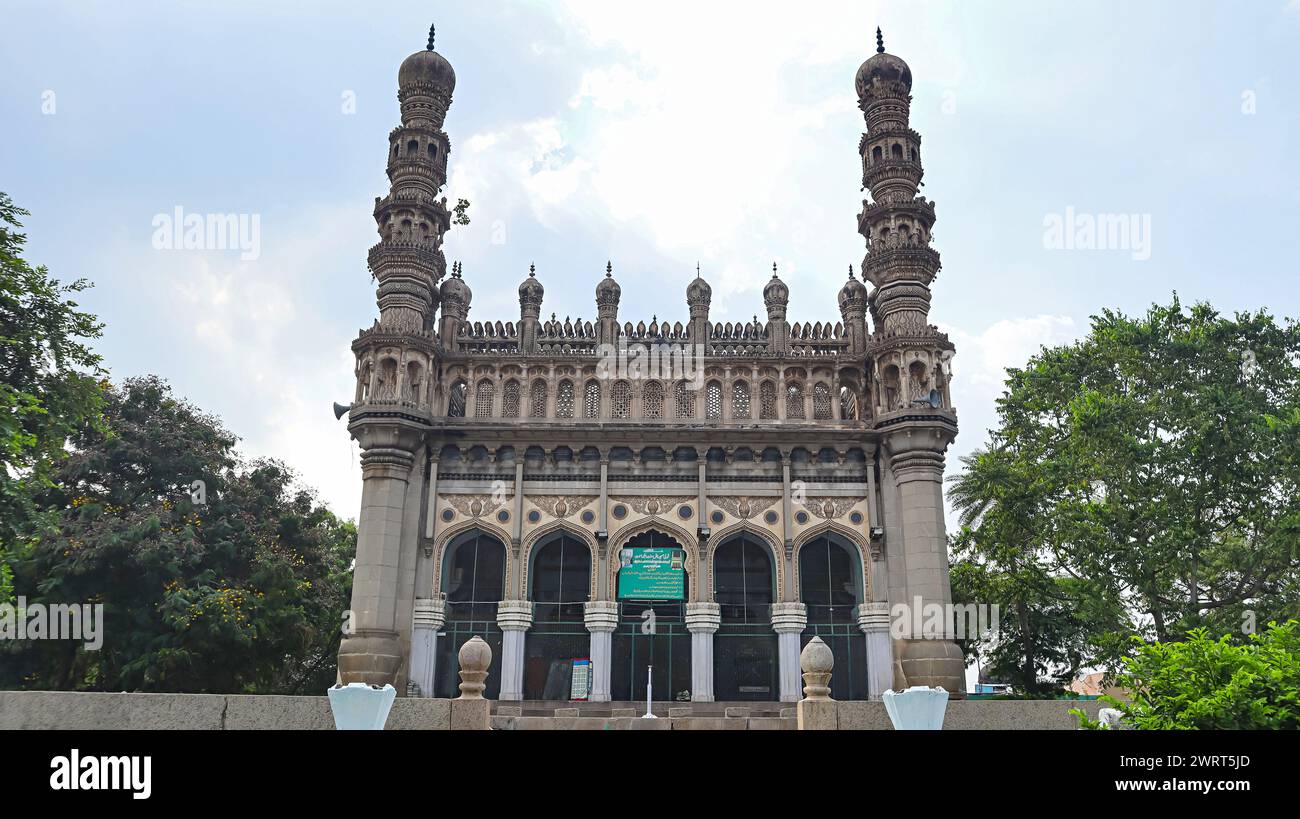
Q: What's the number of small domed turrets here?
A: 6